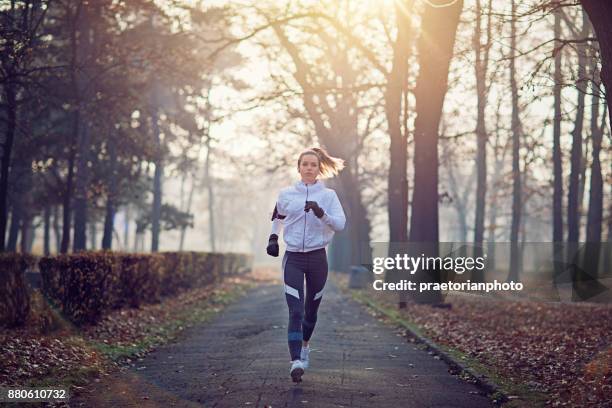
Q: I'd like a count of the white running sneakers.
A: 2